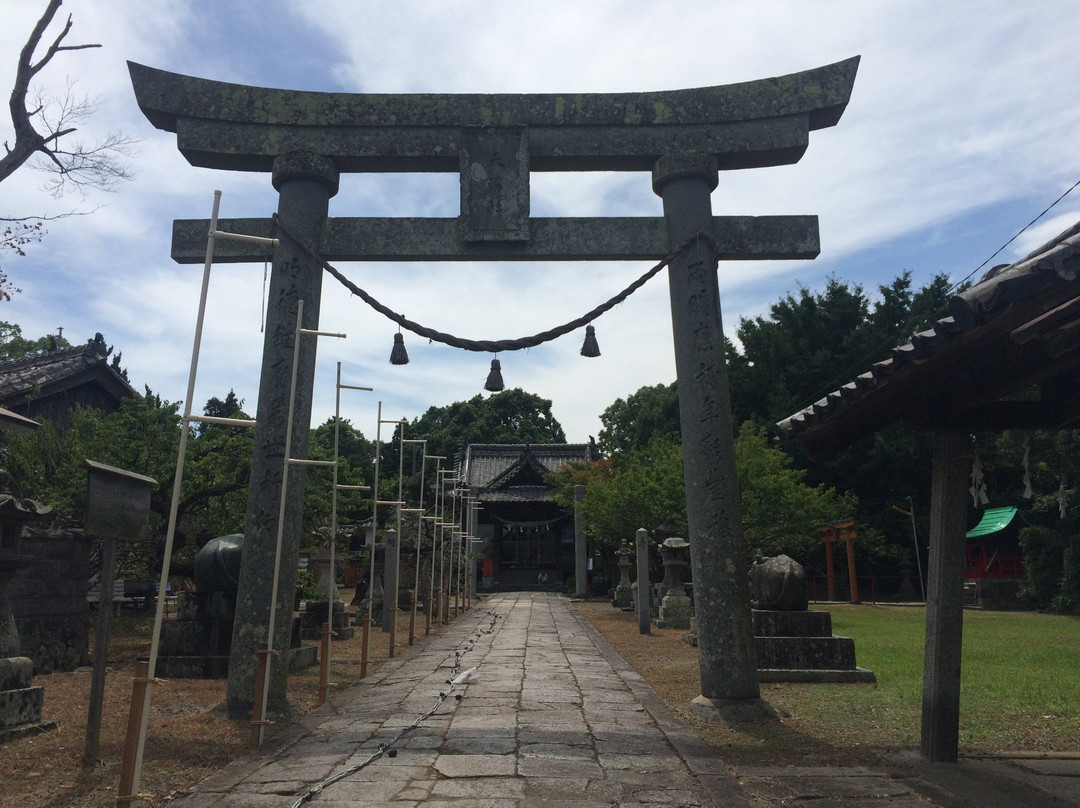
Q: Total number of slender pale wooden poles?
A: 12